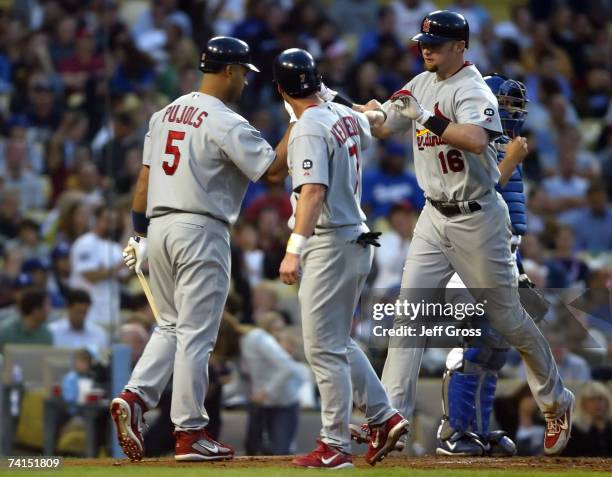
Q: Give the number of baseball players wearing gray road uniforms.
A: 3